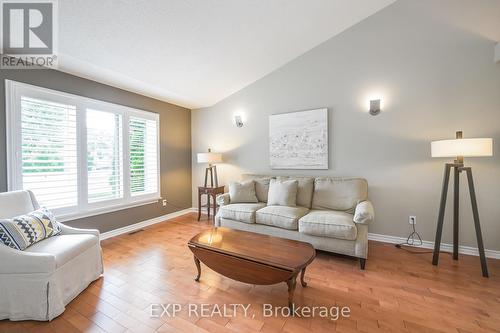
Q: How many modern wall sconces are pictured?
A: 2